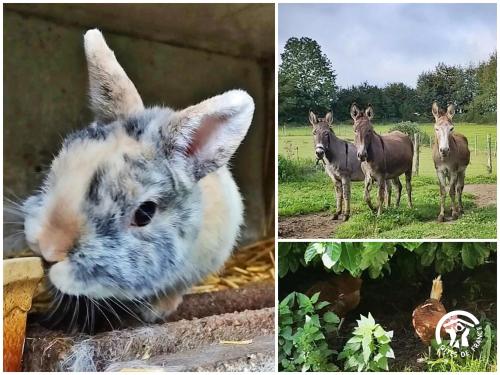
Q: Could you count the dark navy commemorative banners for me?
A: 0